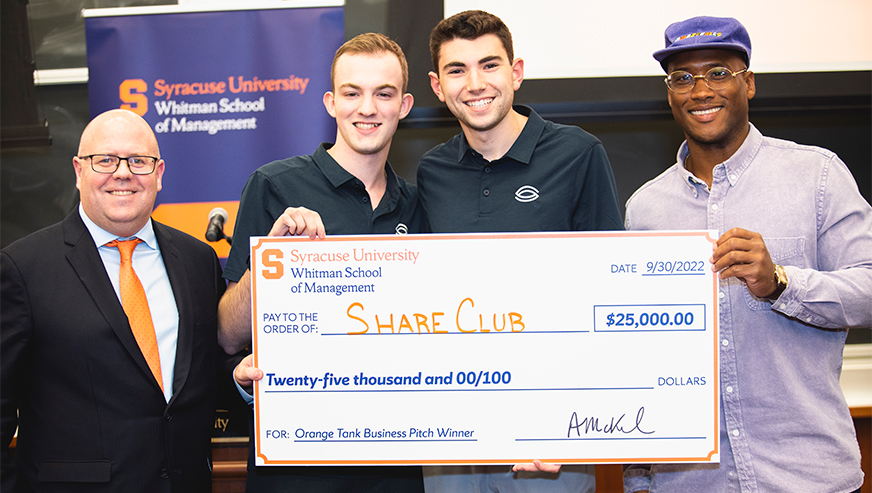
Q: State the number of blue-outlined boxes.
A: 1